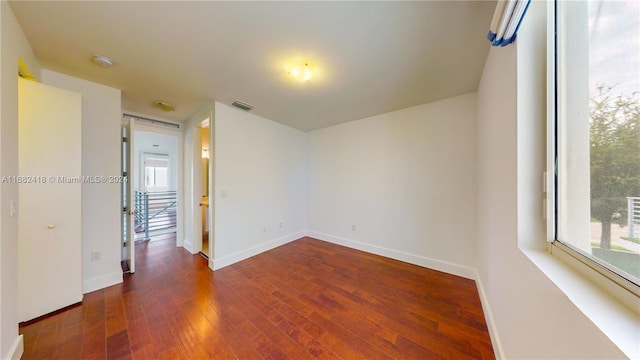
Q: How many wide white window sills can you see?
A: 1